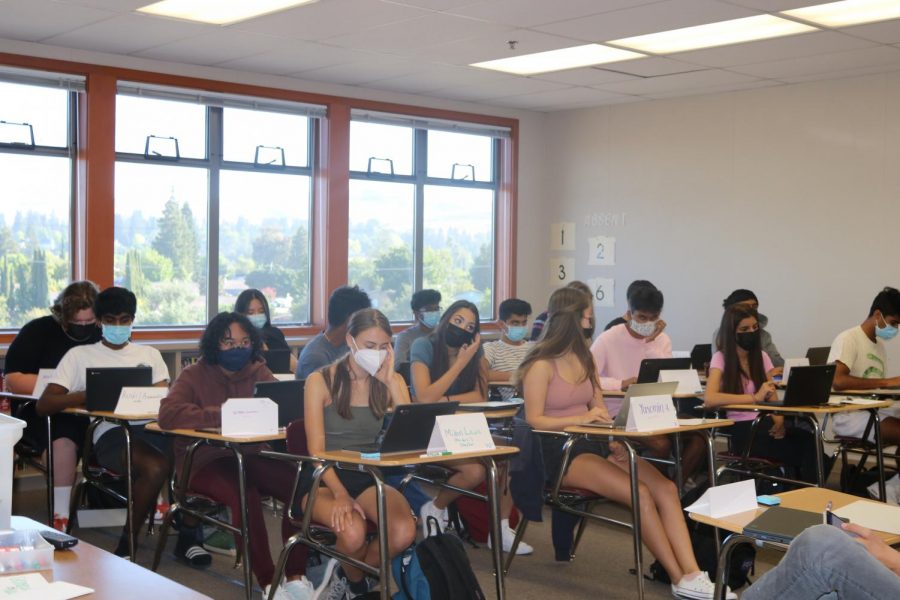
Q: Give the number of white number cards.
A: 4